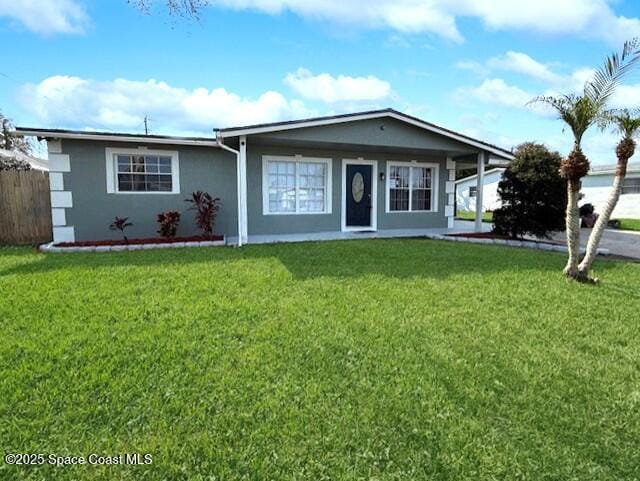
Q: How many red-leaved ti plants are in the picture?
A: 3